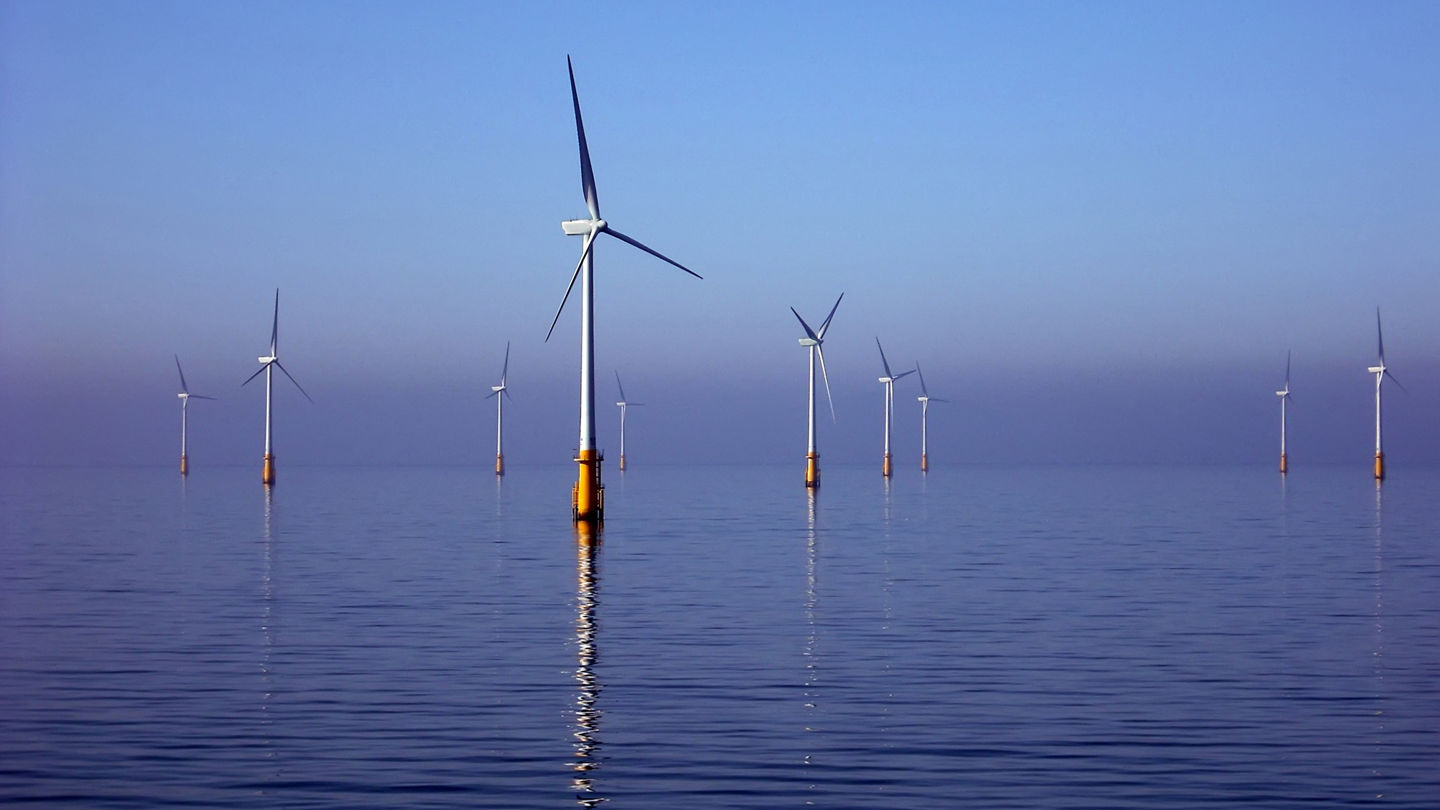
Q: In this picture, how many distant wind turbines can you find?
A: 9